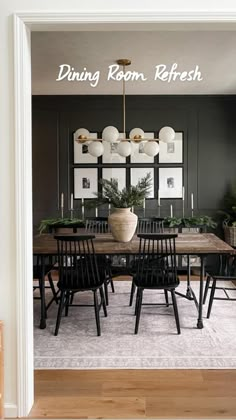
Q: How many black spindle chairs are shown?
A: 6